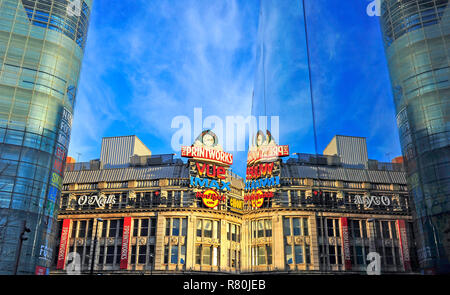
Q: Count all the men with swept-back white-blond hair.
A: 0